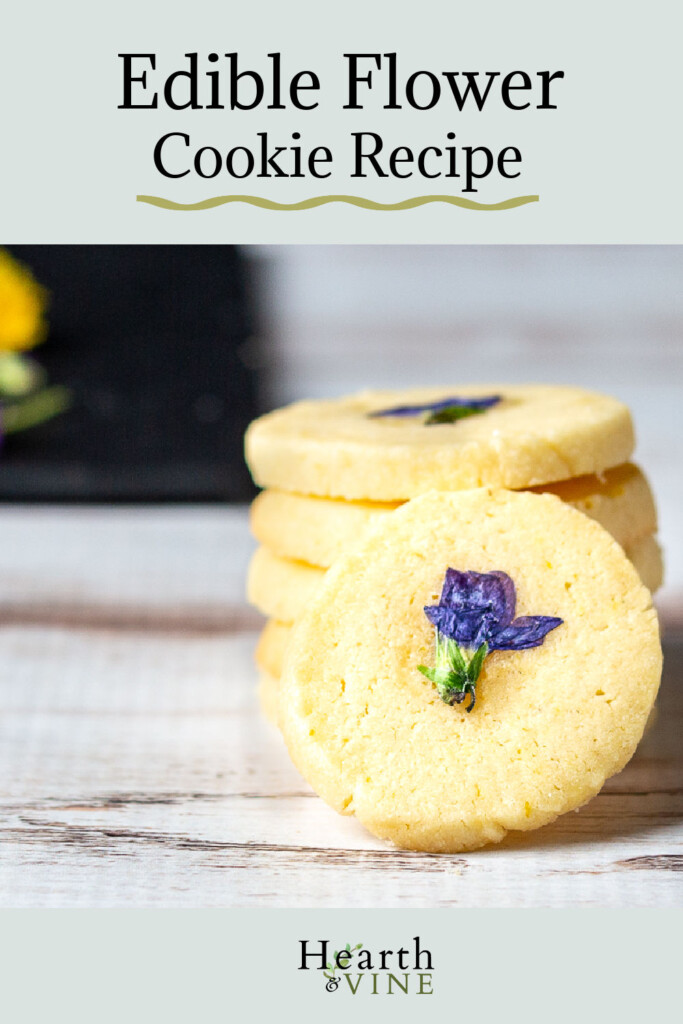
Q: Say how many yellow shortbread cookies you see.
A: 6